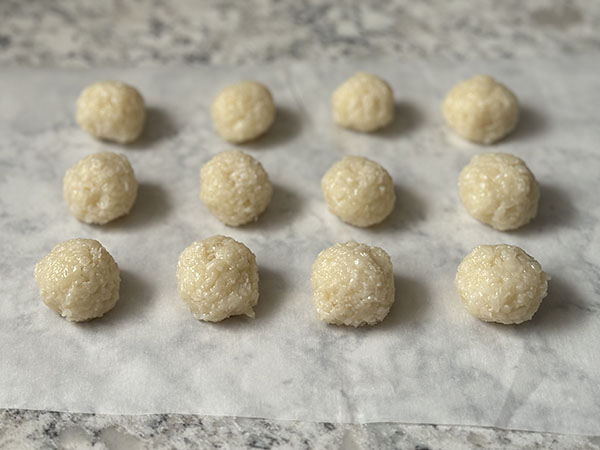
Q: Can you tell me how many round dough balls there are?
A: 12